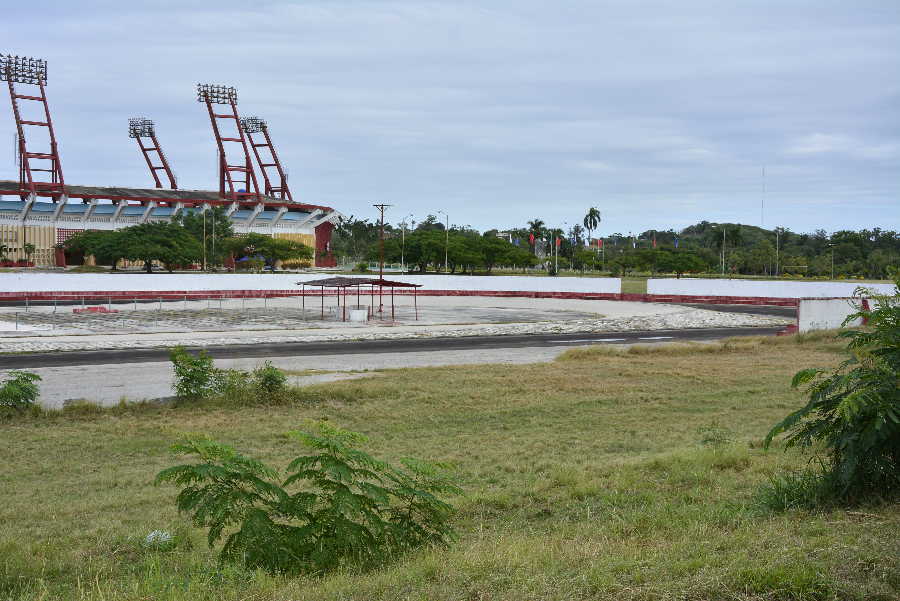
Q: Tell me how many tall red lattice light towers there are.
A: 4